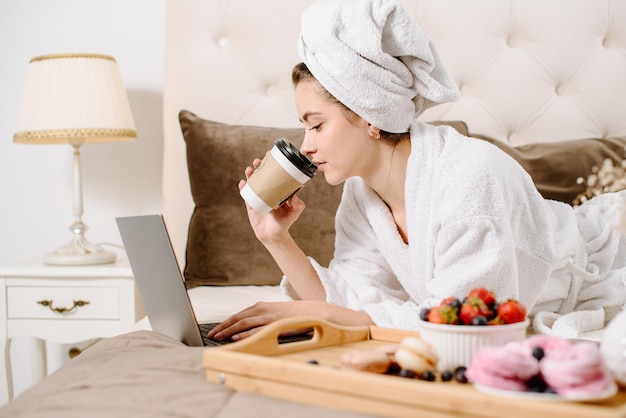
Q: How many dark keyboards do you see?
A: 1